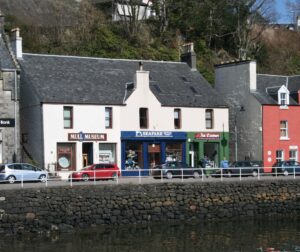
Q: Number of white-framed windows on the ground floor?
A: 2